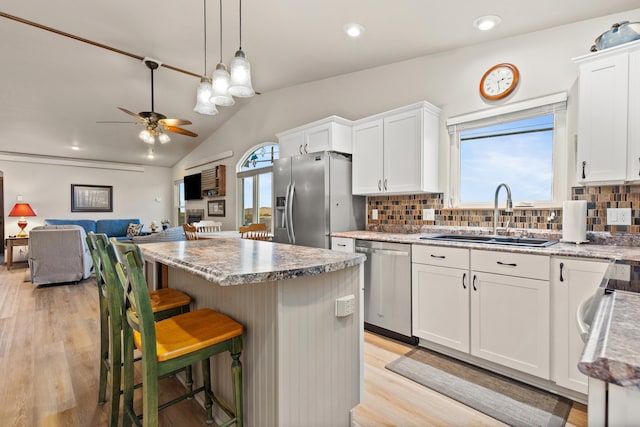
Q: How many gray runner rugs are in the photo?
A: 1